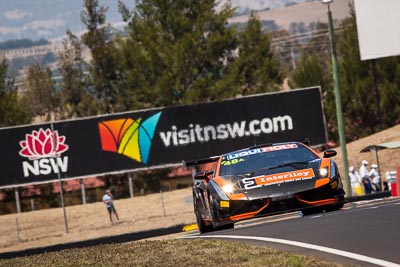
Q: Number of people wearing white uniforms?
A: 3